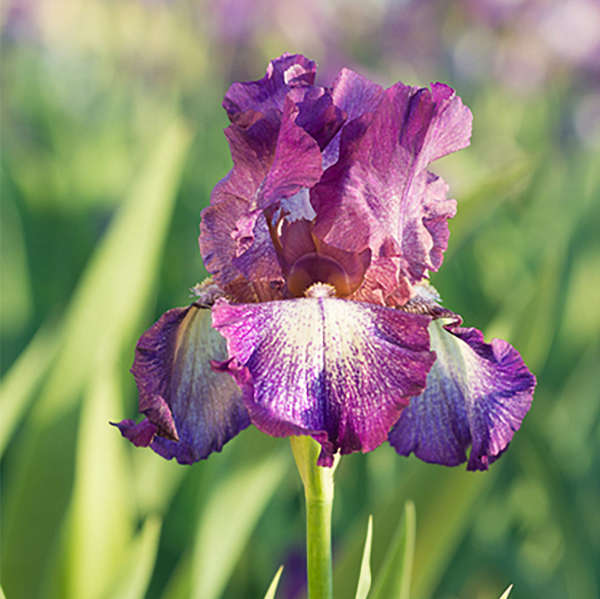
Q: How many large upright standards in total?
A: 3